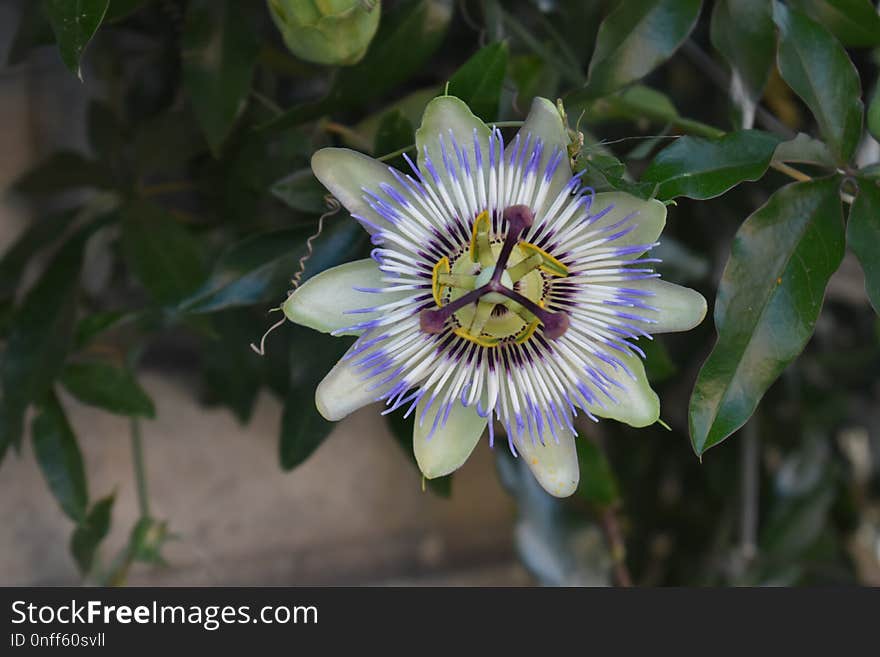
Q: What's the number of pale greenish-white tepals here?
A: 10